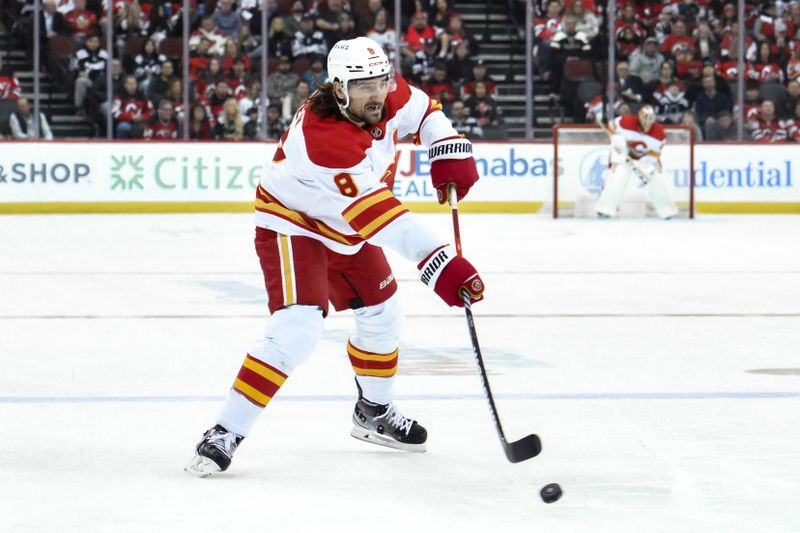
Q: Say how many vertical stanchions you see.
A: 8